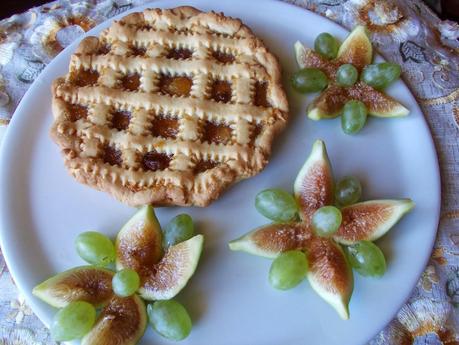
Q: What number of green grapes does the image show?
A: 15